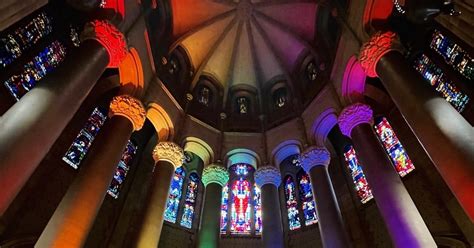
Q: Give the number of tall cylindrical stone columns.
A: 8